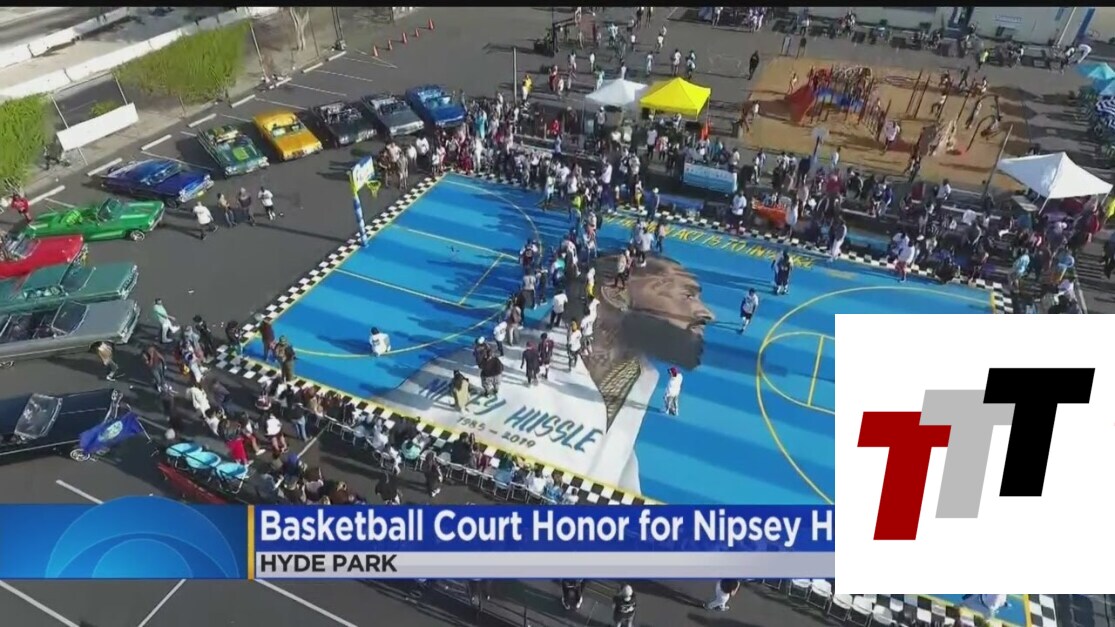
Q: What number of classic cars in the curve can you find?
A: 11